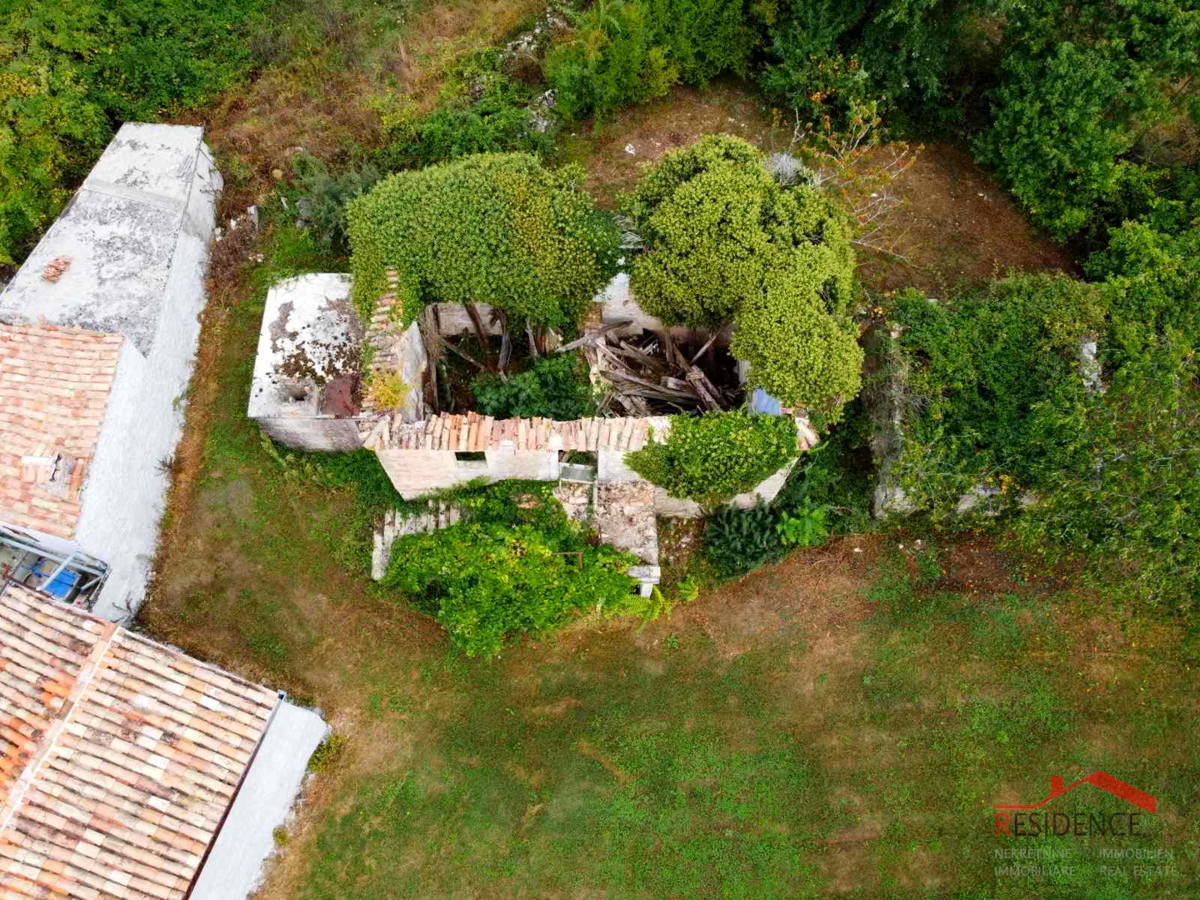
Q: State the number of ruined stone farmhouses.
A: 1